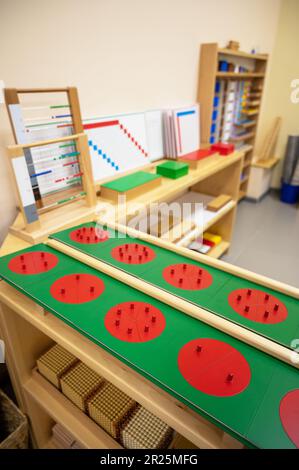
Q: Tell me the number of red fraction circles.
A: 9